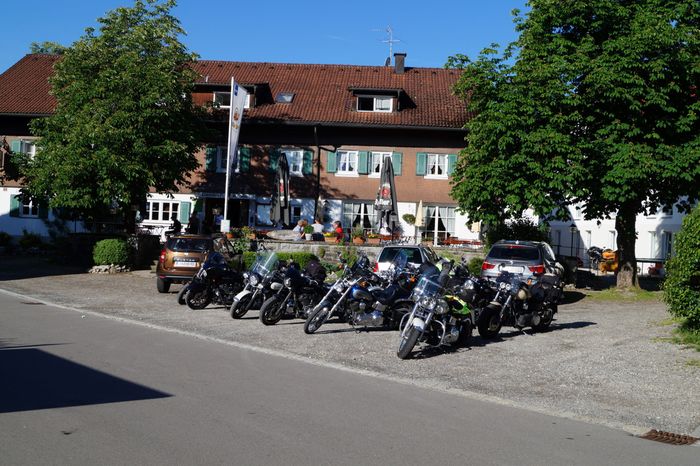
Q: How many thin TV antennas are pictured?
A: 1